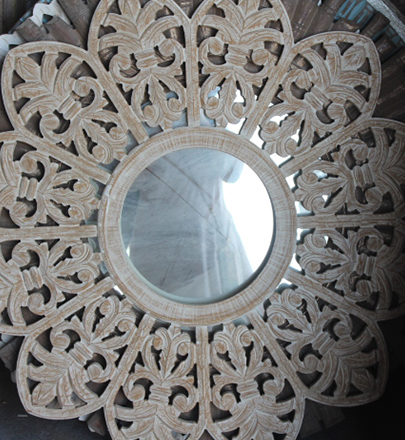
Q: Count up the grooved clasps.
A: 12